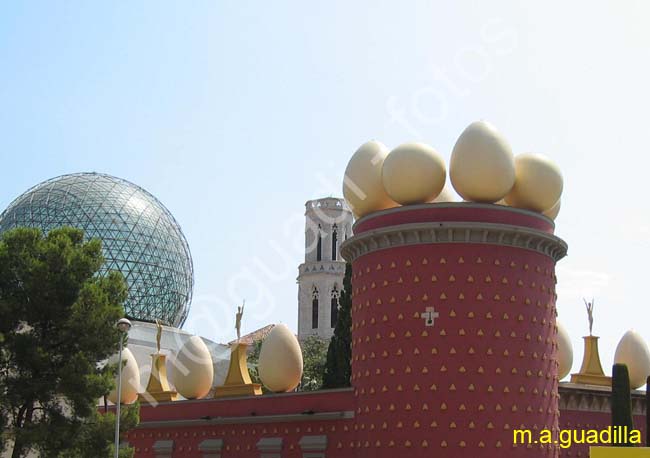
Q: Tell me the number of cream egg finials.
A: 11